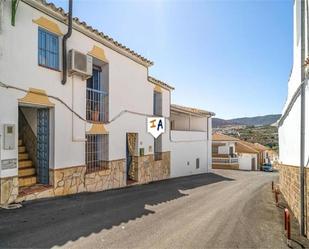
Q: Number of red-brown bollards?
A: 3